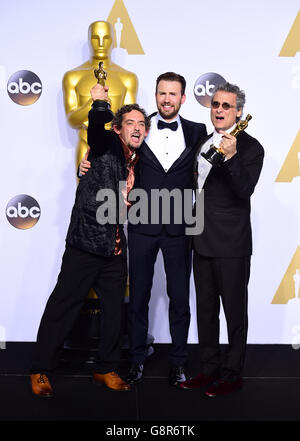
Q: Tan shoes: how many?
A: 2